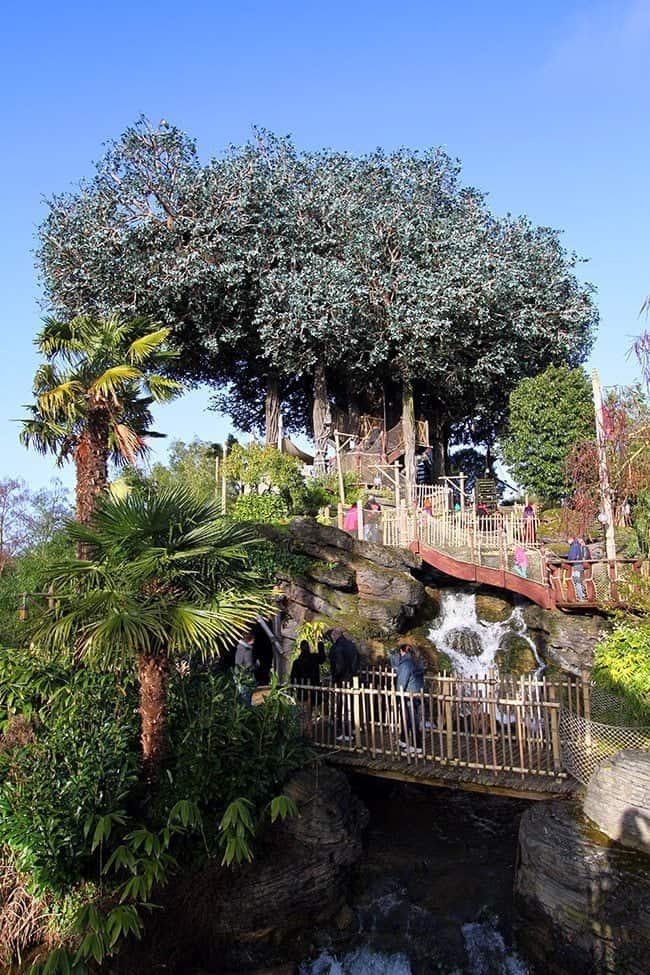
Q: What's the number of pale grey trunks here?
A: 3